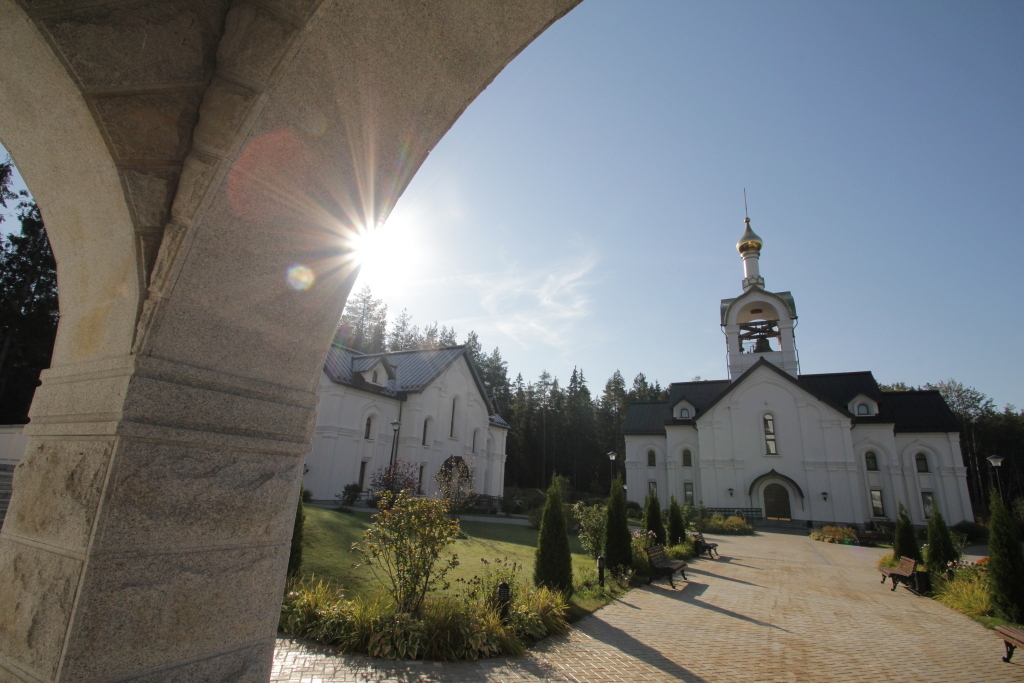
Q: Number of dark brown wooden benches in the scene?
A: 4